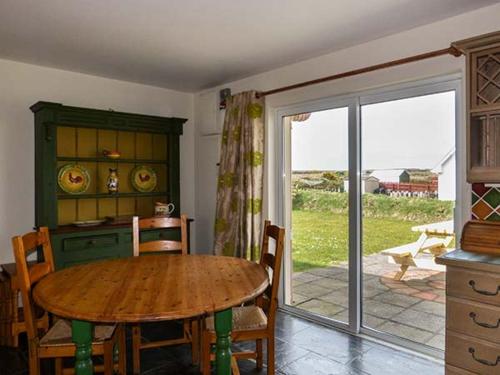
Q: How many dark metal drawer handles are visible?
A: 3